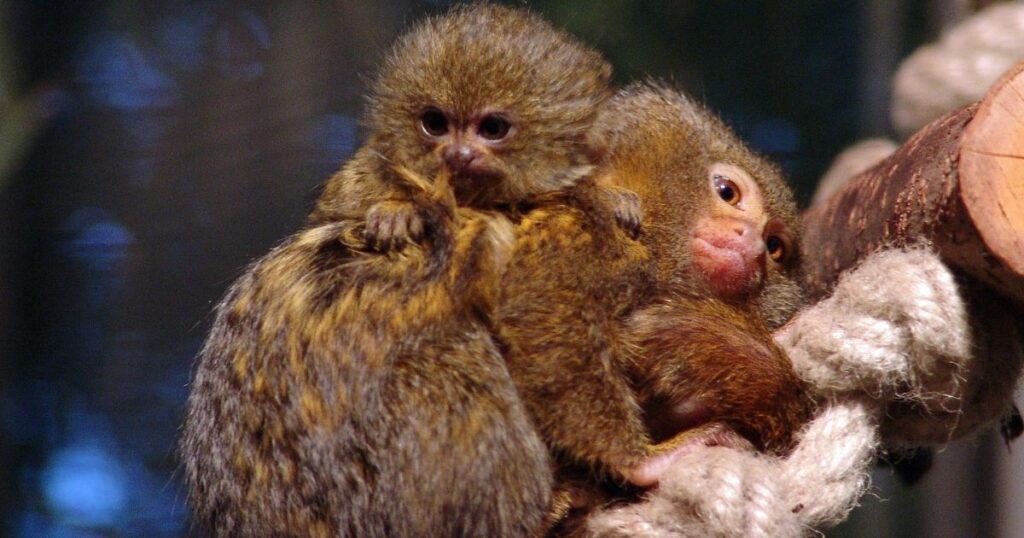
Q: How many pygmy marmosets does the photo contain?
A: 2